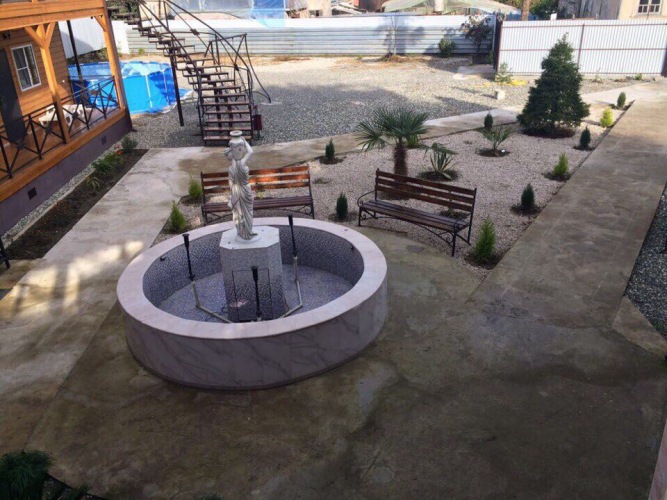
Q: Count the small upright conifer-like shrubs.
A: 11